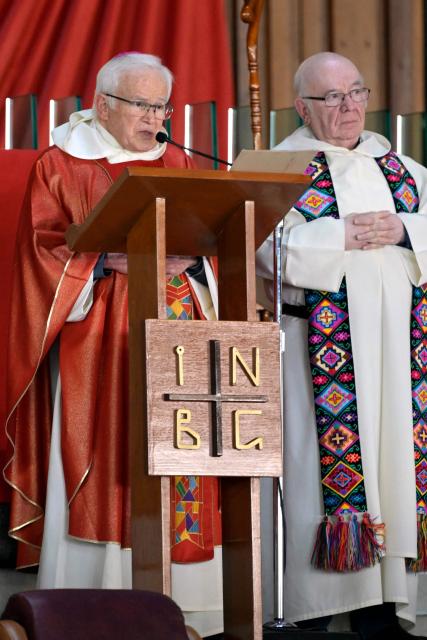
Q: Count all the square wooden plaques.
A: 1